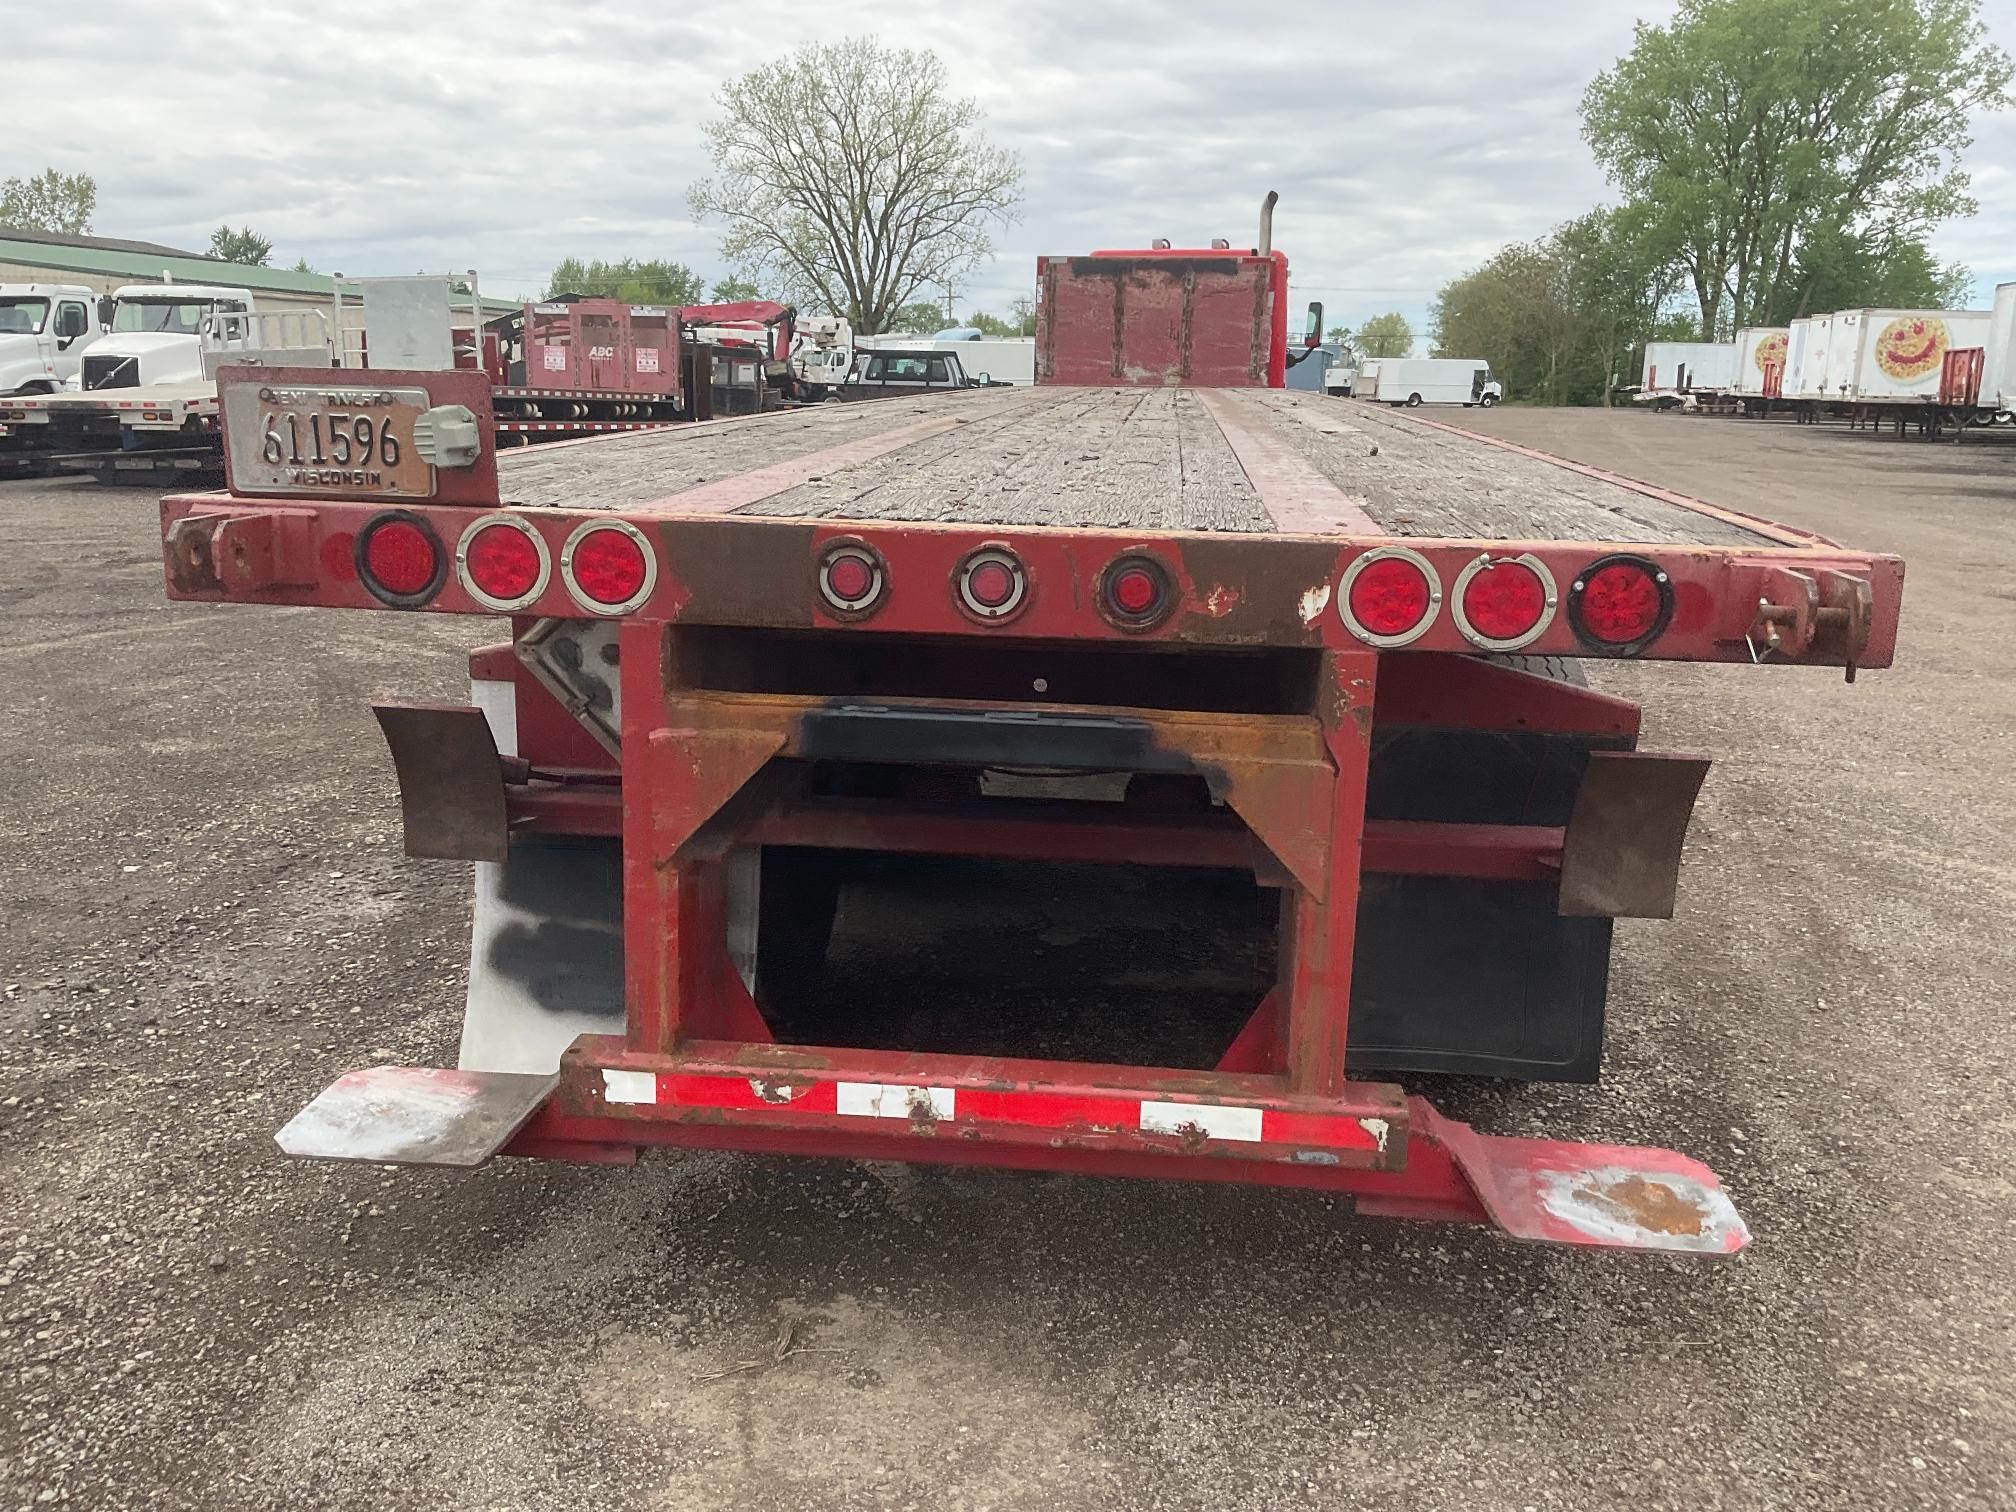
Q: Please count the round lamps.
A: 9